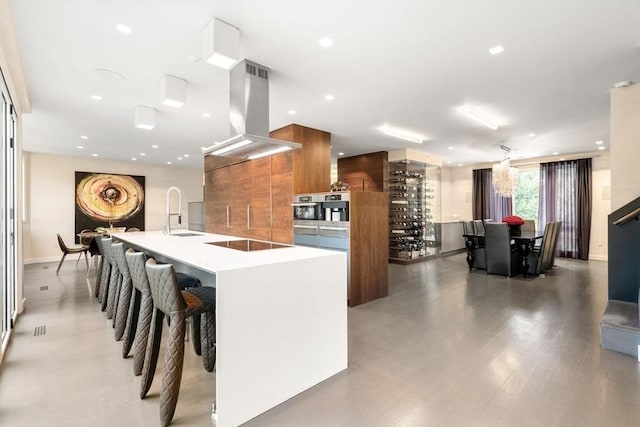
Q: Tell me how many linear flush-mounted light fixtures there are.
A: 2